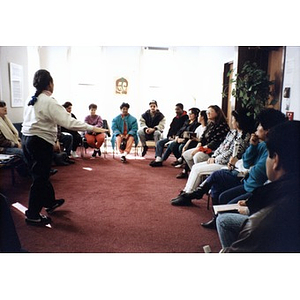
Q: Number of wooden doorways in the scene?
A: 2